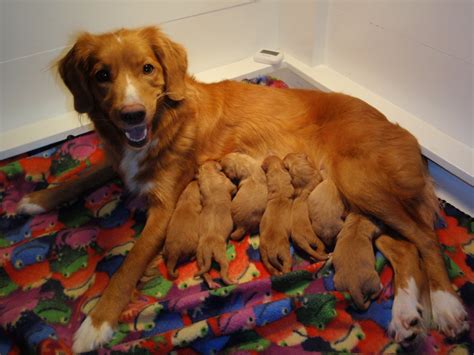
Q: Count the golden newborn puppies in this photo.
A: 7